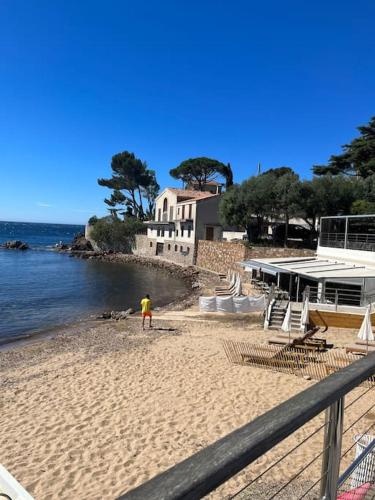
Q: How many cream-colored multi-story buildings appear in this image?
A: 1